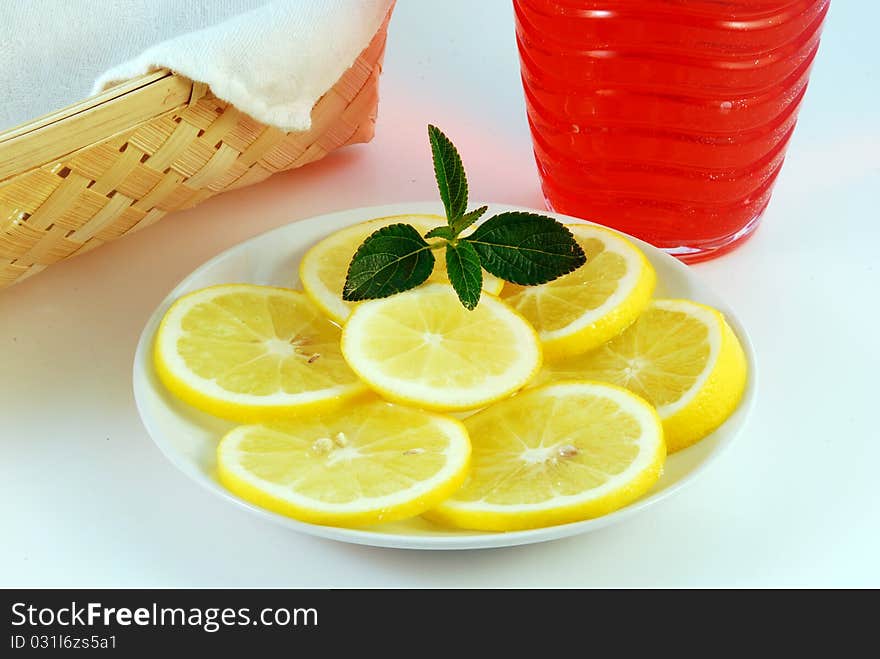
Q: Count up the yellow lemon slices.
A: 7